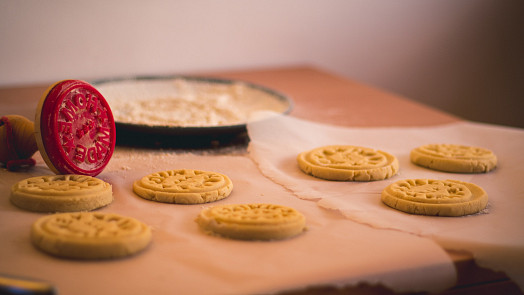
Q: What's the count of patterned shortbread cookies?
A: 7